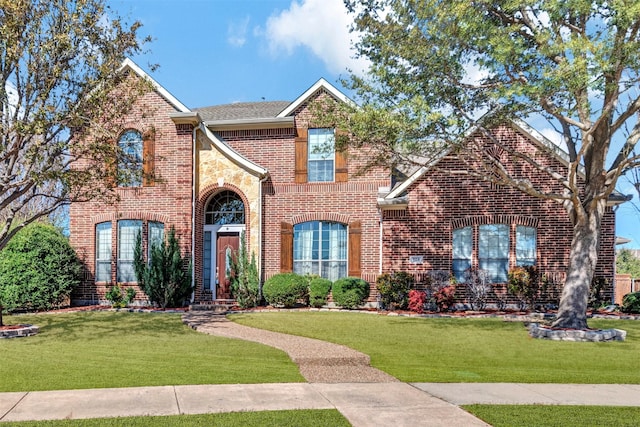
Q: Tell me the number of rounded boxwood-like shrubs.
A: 3